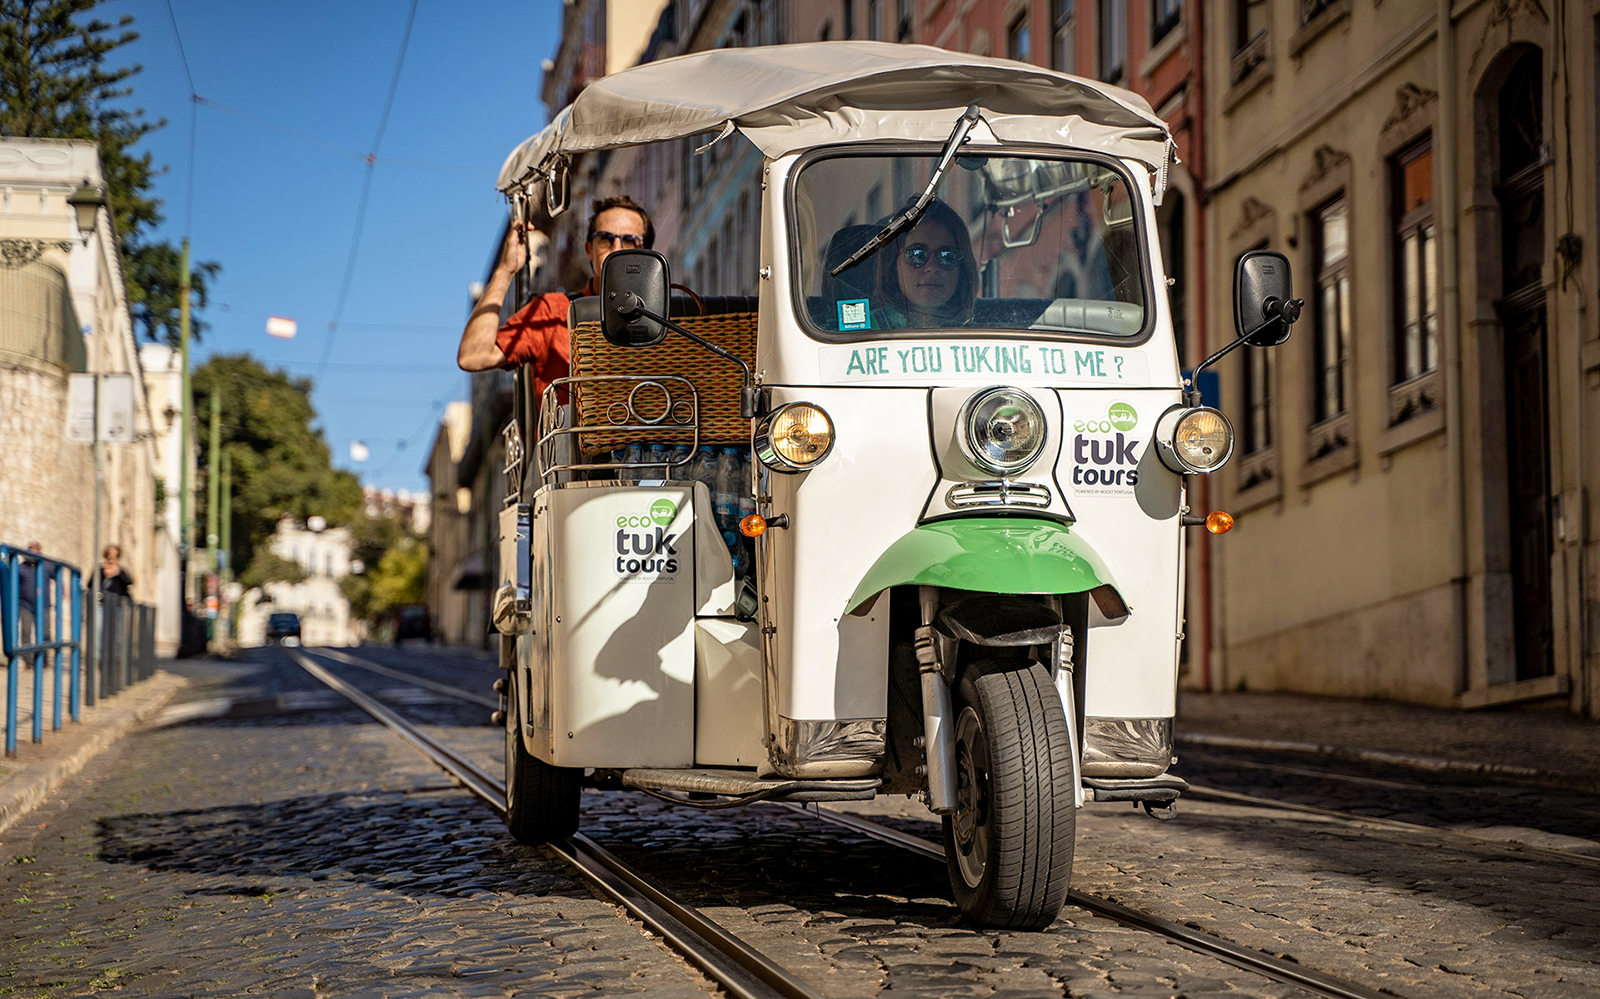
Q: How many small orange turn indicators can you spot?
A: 2